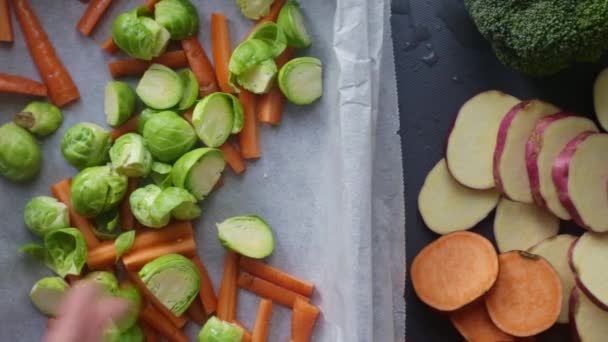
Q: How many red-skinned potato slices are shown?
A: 10